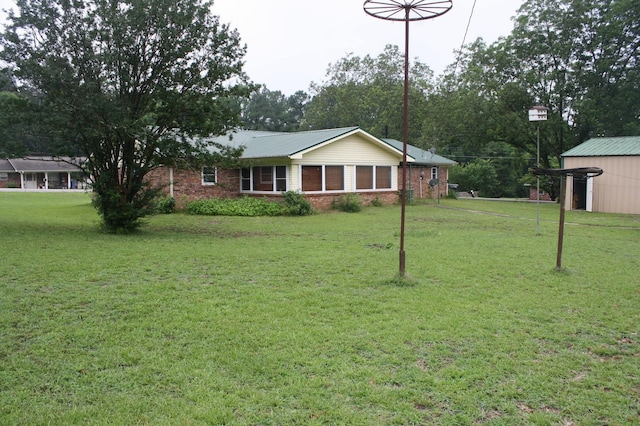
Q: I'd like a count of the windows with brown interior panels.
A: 4